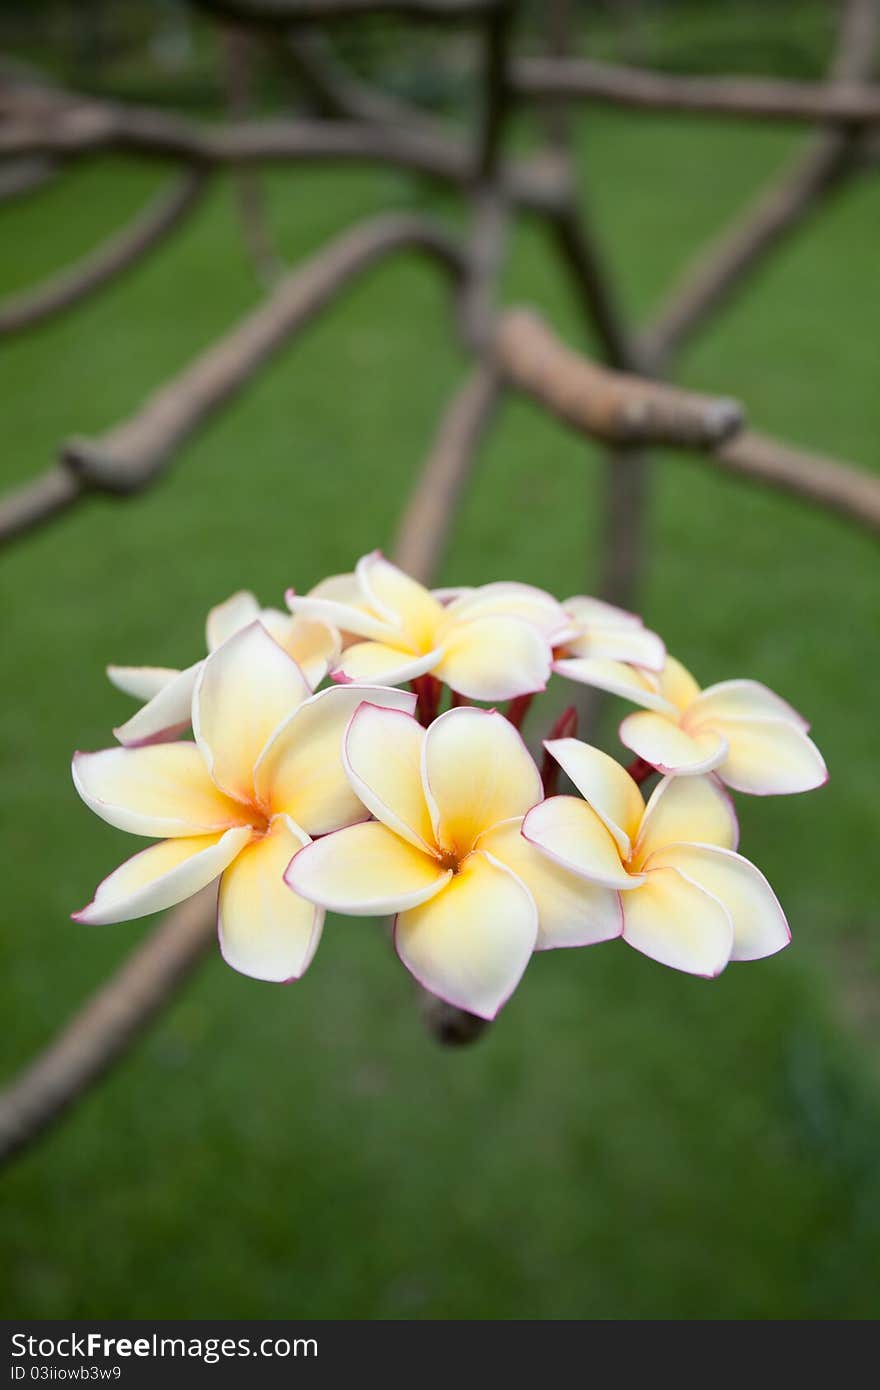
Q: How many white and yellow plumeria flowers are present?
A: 7